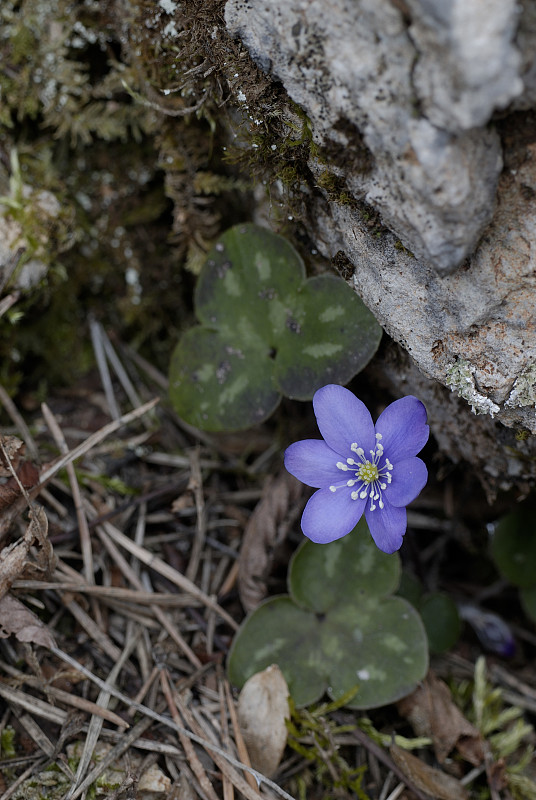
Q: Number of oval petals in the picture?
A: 6